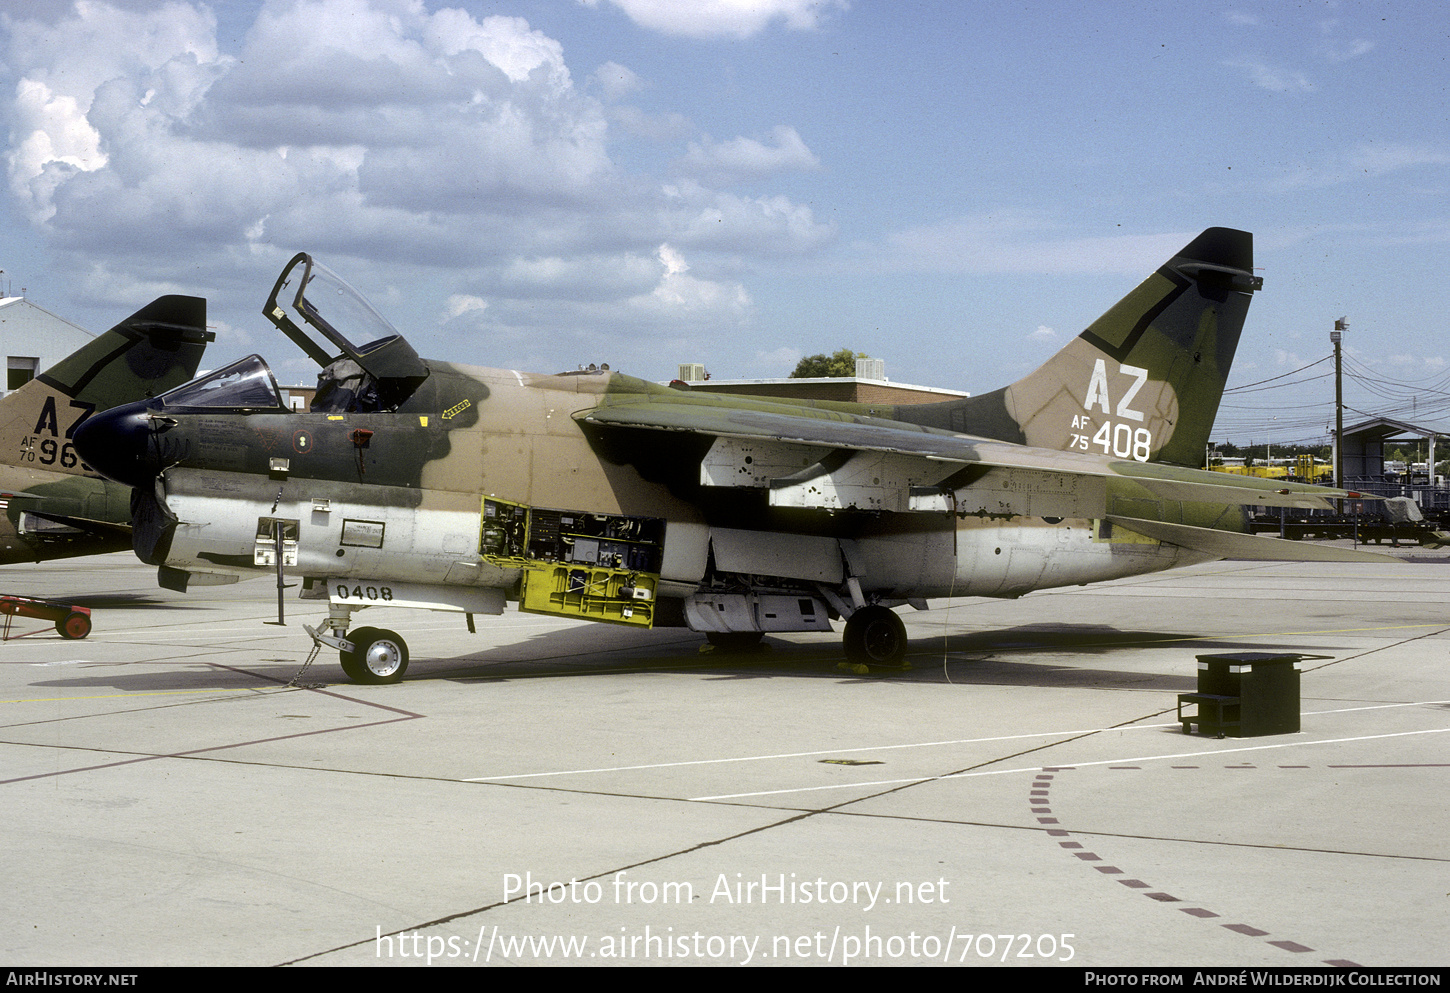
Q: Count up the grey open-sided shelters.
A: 1